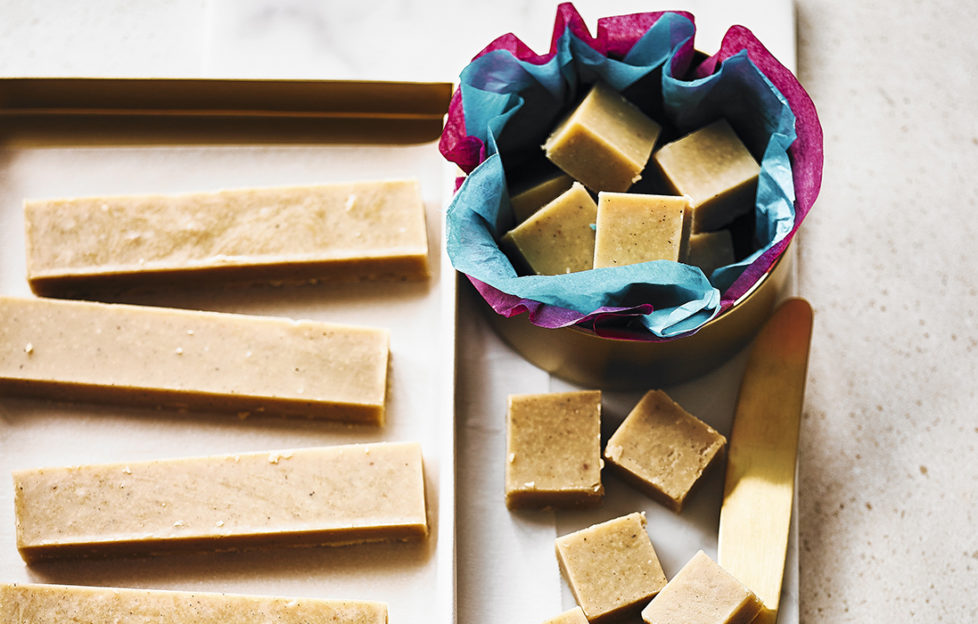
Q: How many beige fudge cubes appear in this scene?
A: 11